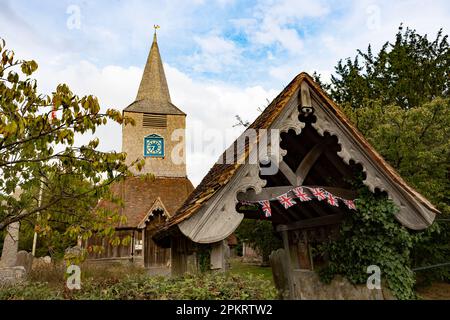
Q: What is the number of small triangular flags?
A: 6